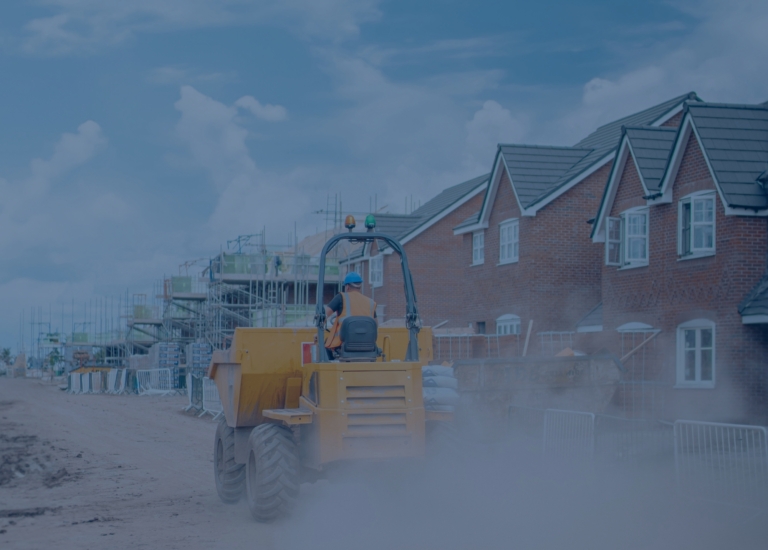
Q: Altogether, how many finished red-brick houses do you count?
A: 3